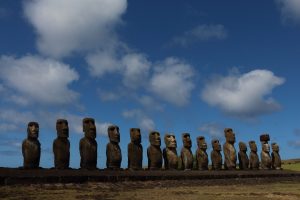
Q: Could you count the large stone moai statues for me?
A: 15